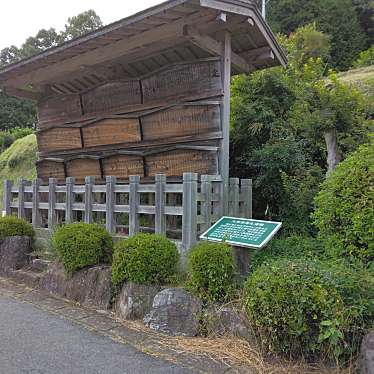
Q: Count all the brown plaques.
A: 10